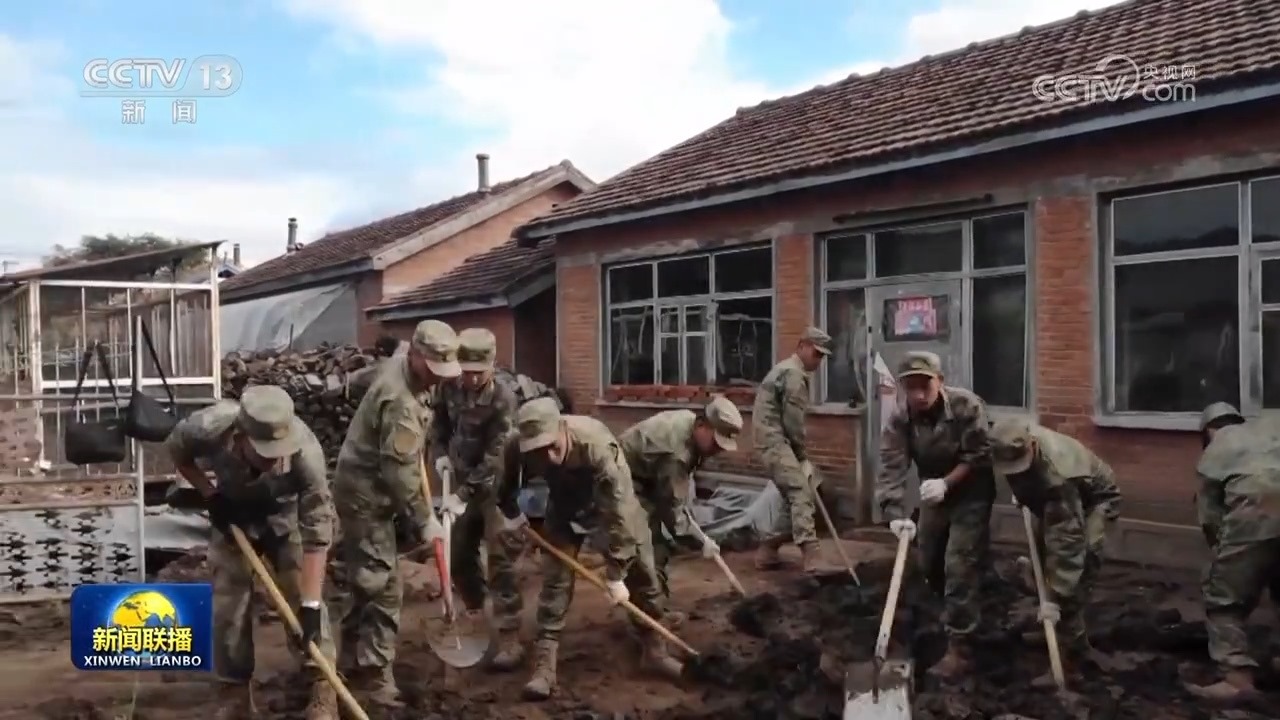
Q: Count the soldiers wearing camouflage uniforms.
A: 9